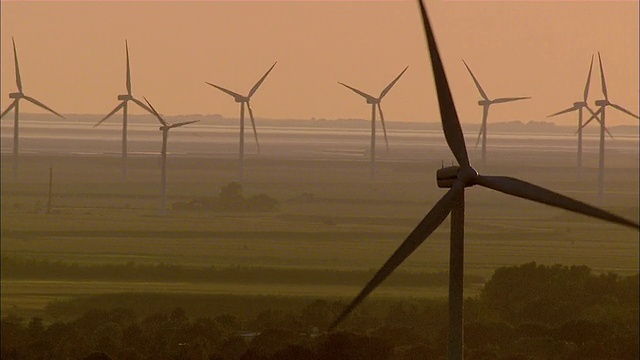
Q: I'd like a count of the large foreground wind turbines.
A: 1